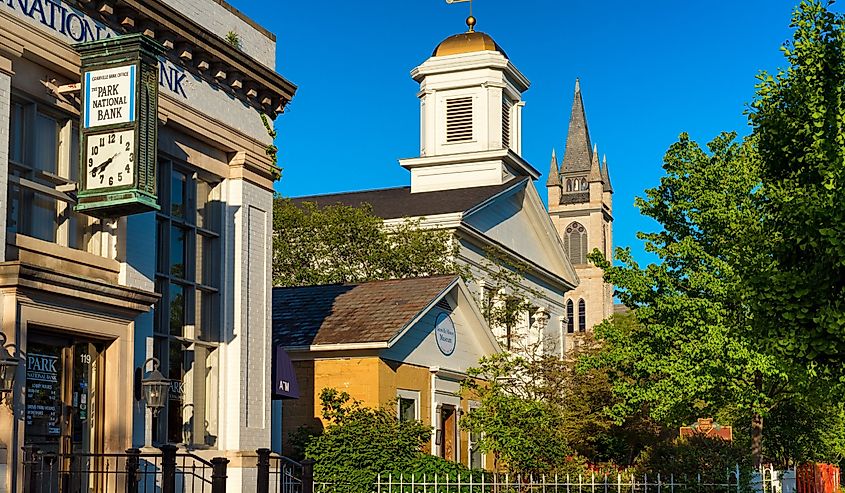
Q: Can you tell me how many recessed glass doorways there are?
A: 1